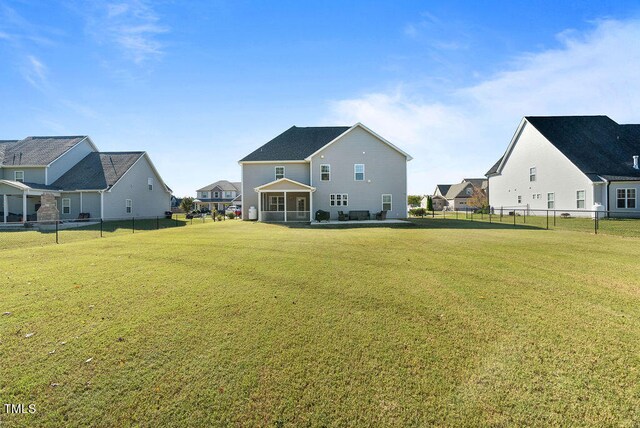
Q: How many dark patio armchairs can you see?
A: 2